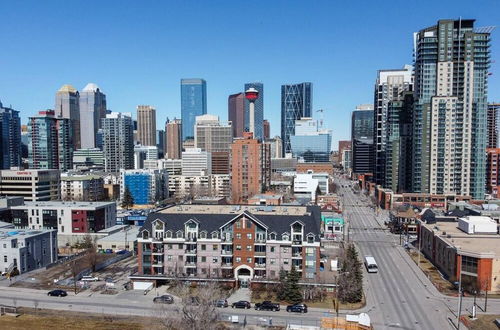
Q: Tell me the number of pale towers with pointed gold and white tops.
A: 2